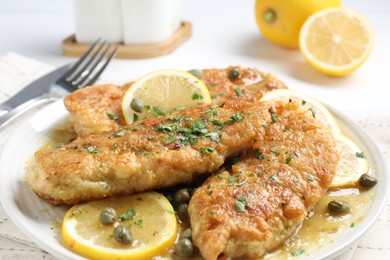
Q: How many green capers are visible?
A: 11